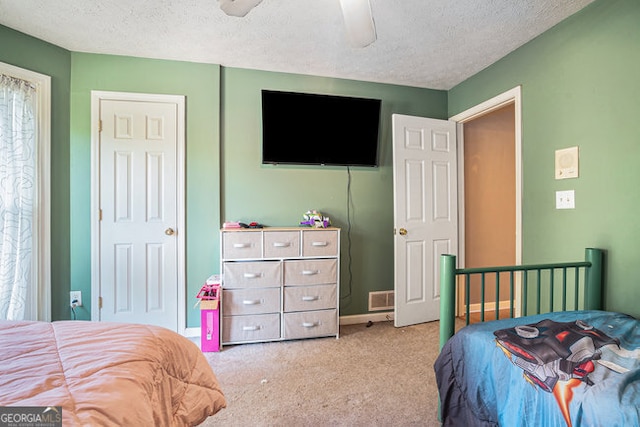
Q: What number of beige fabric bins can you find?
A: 9